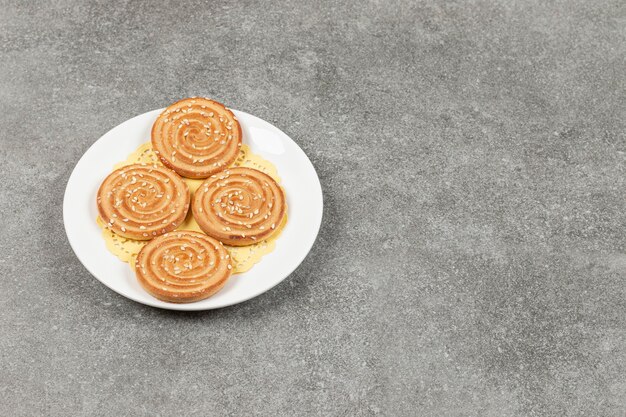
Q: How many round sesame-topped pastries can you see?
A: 4